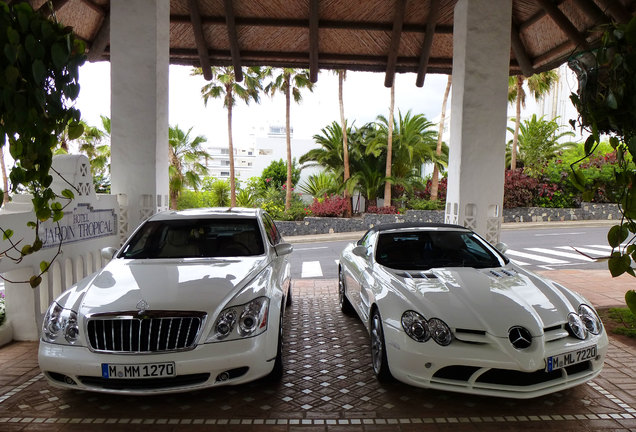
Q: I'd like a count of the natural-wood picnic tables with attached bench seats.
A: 0